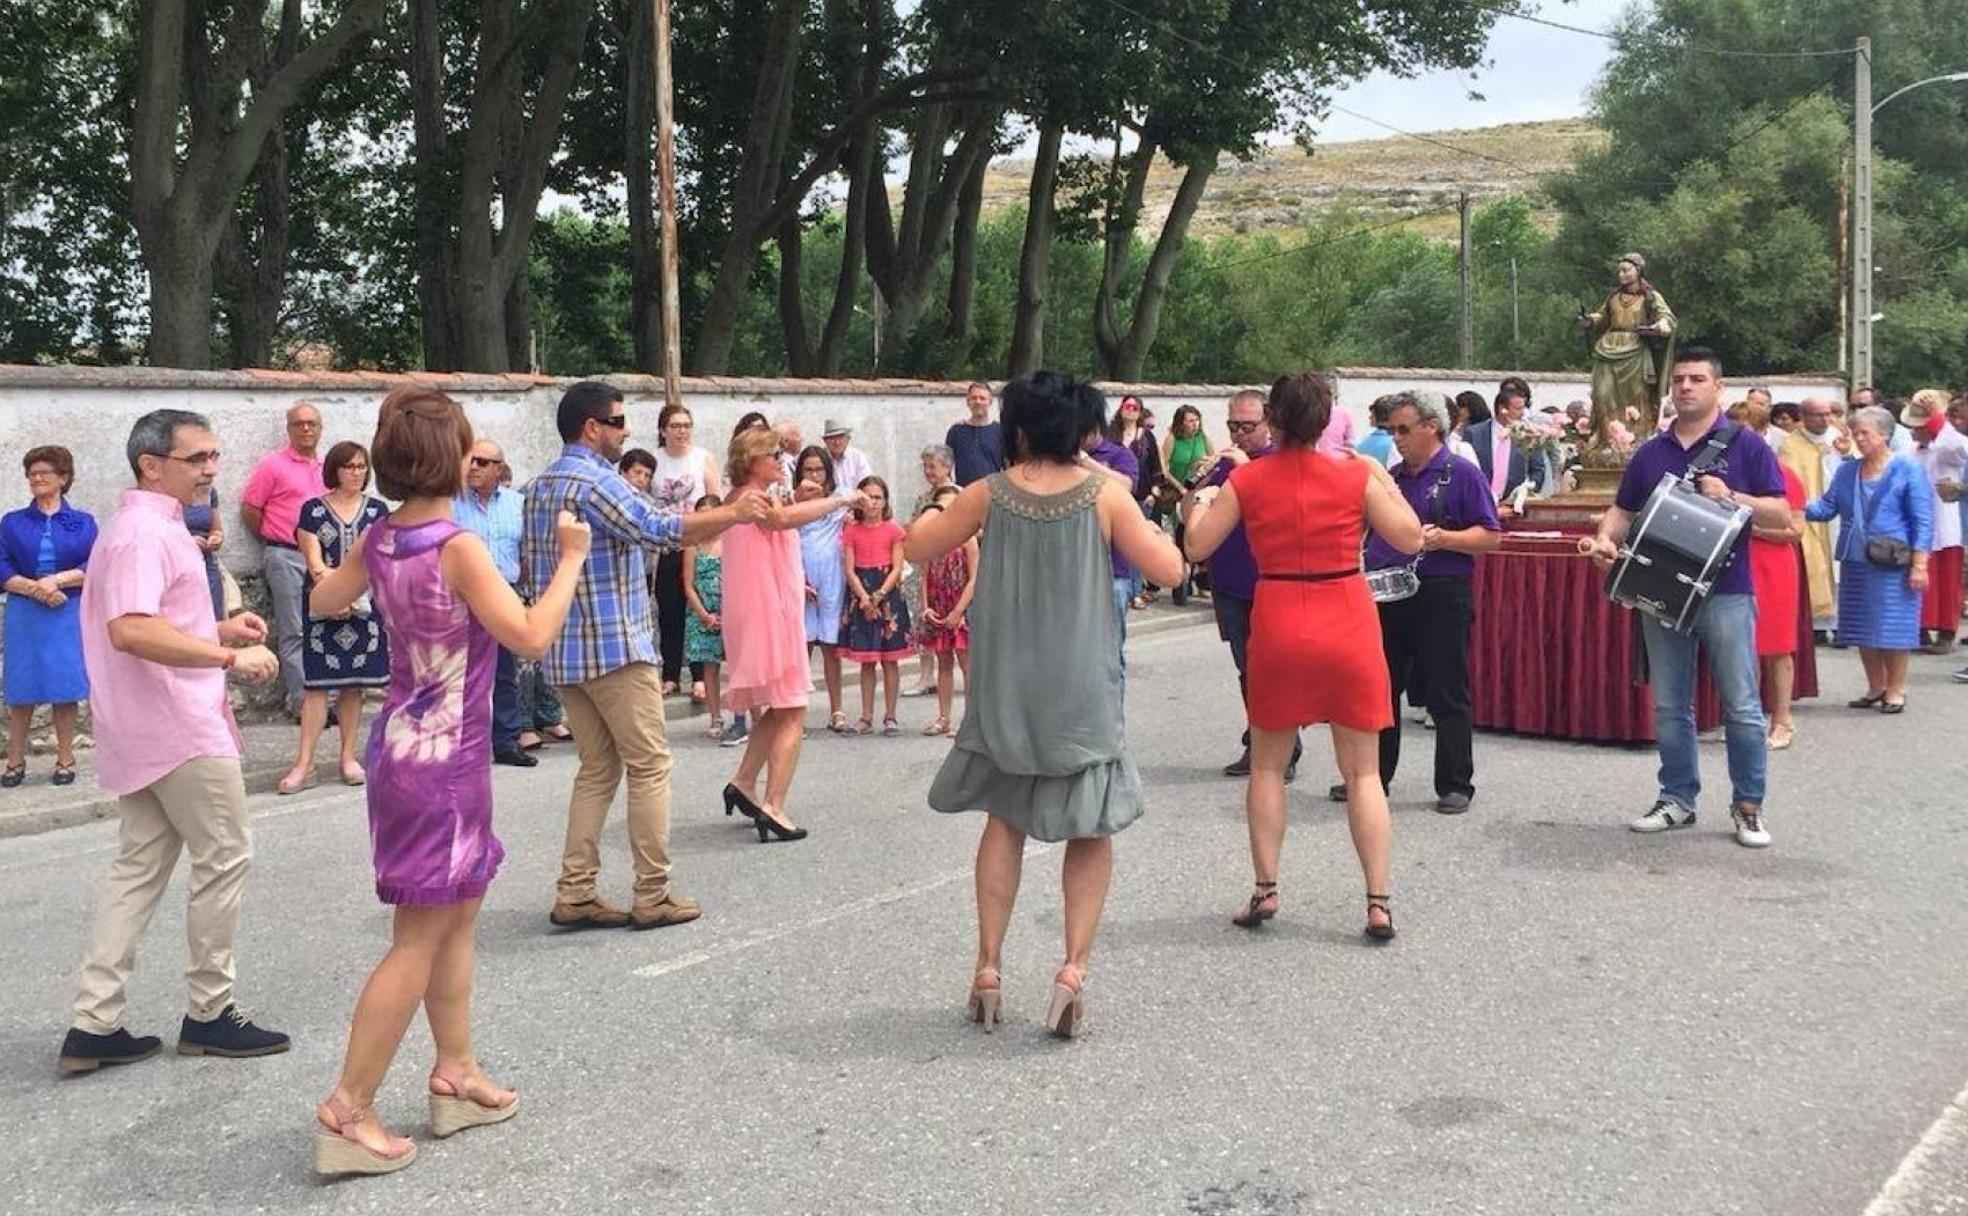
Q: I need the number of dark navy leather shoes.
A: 2